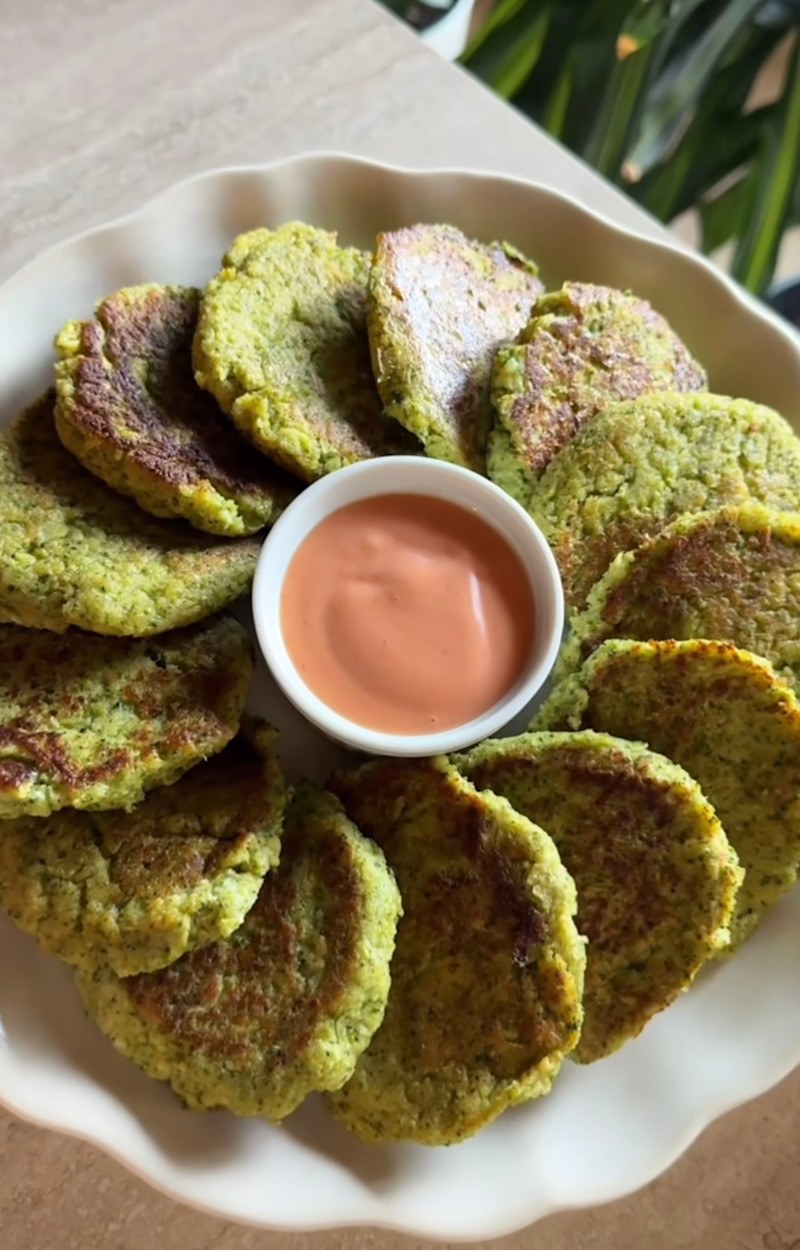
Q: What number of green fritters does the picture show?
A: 13